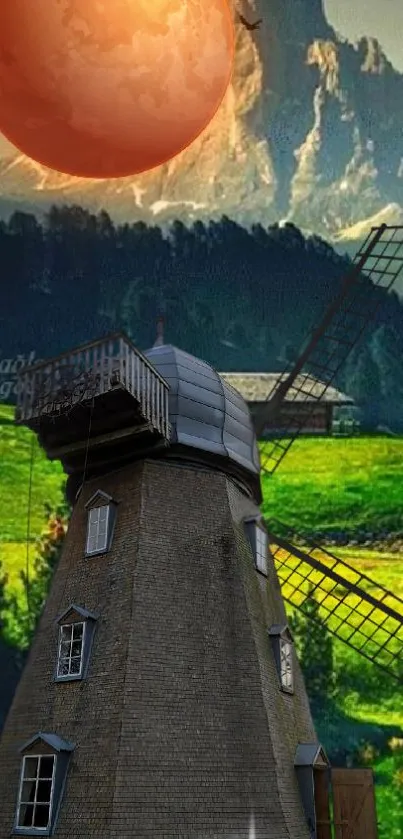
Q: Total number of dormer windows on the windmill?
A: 5